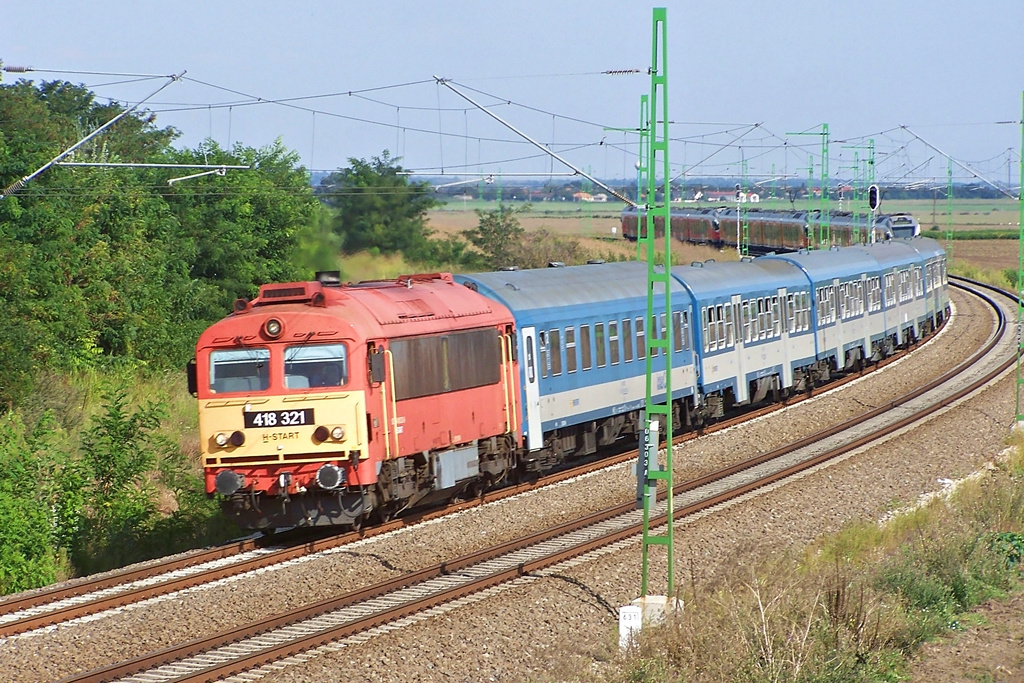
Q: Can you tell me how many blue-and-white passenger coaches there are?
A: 5